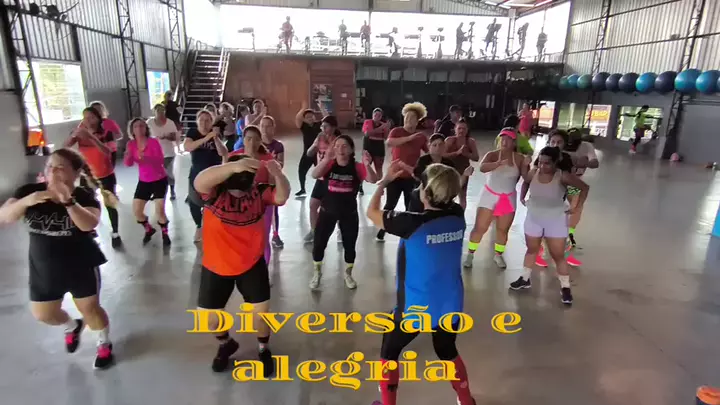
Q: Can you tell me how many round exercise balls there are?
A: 11